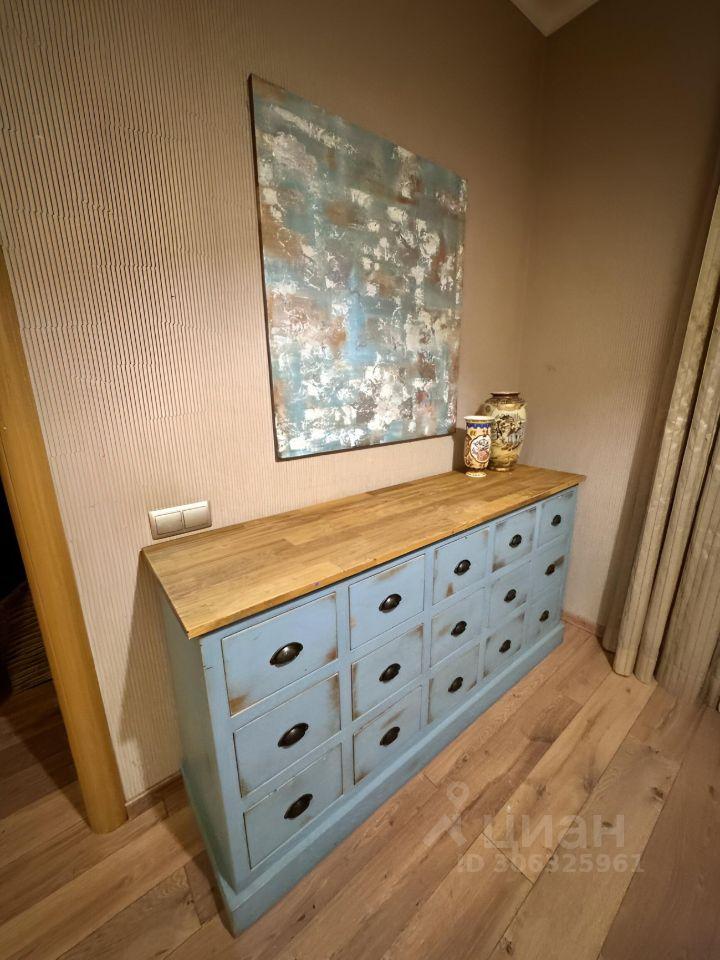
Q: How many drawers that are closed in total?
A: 15